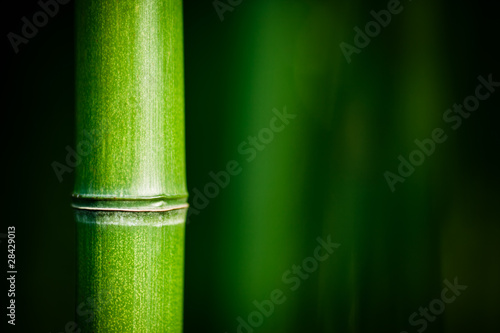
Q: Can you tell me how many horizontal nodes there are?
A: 1